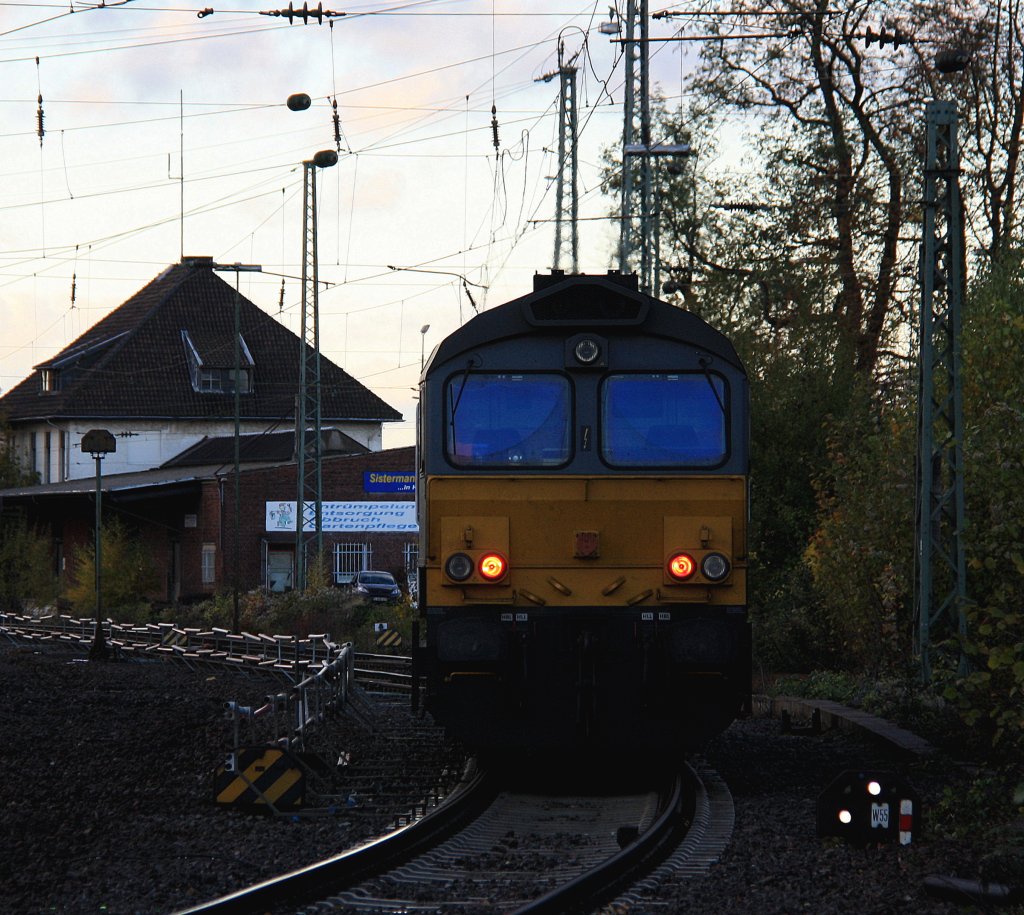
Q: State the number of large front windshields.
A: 2